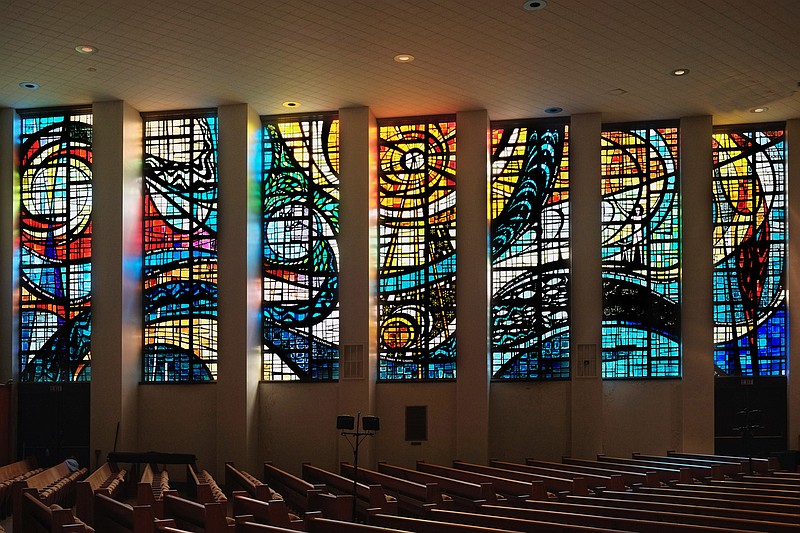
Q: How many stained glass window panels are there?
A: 7